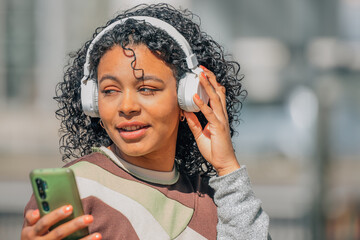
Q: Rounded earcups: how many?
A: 2